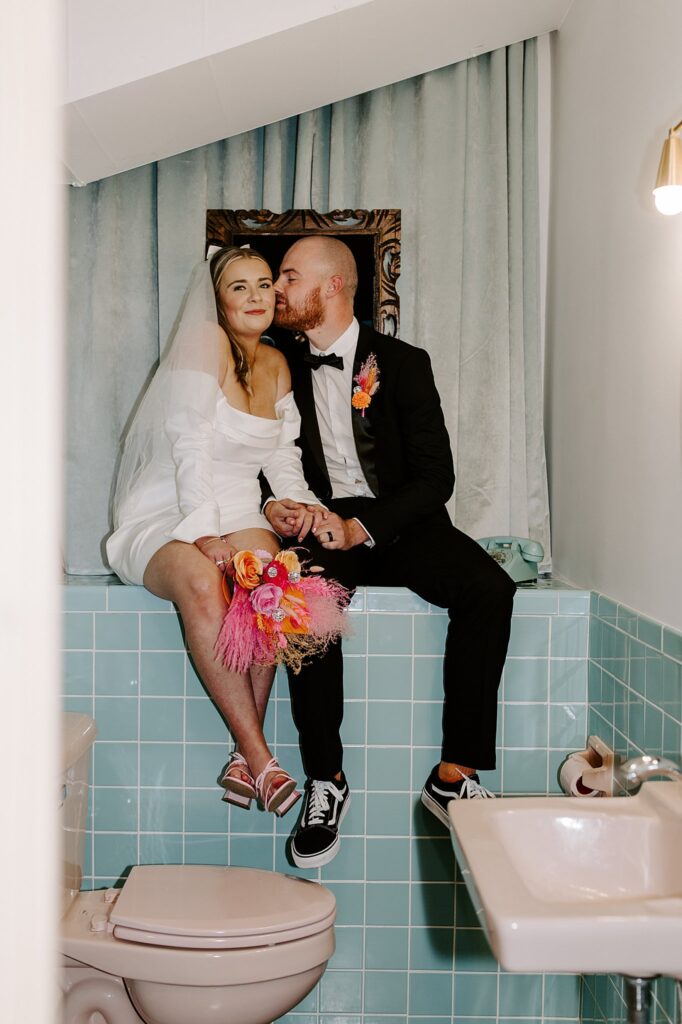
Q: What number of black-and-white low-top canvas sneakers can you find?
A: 2